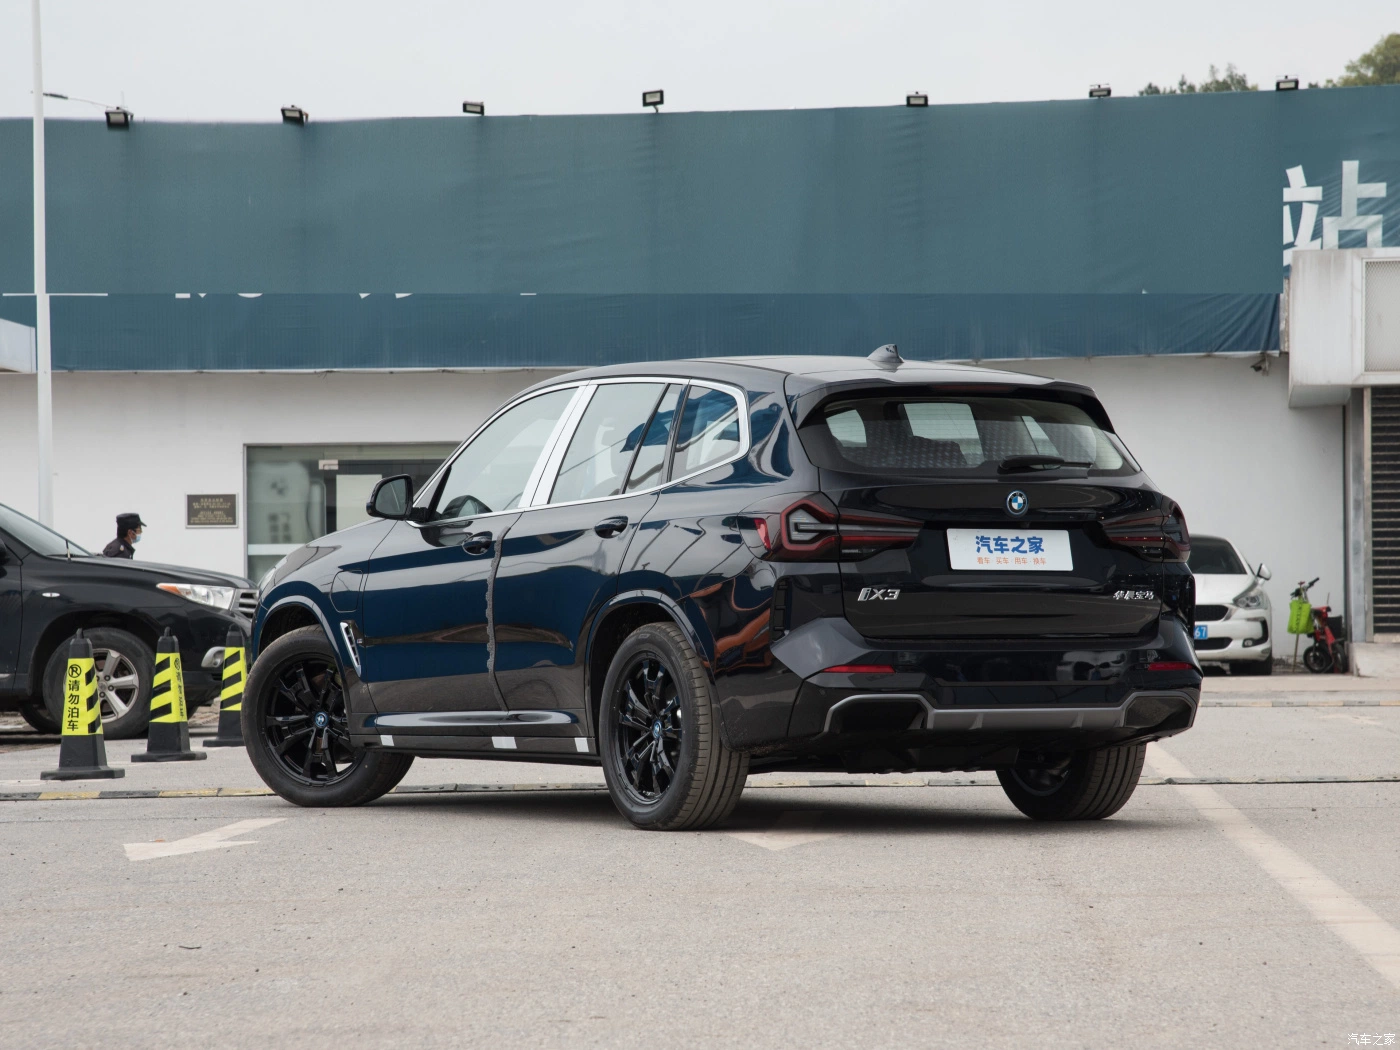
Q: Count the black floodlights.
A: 7